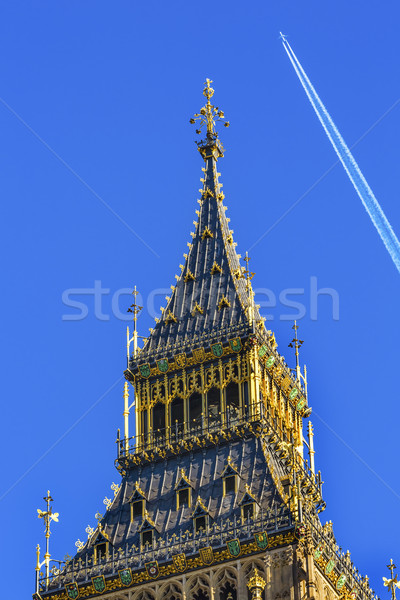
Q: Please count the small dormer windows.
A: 7